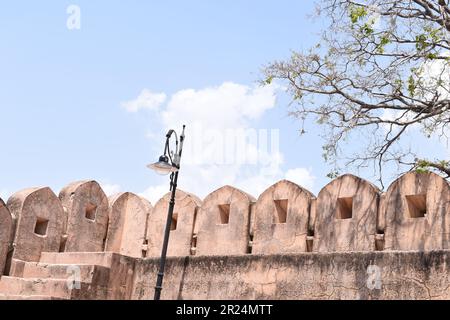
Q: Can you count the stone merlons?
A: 9